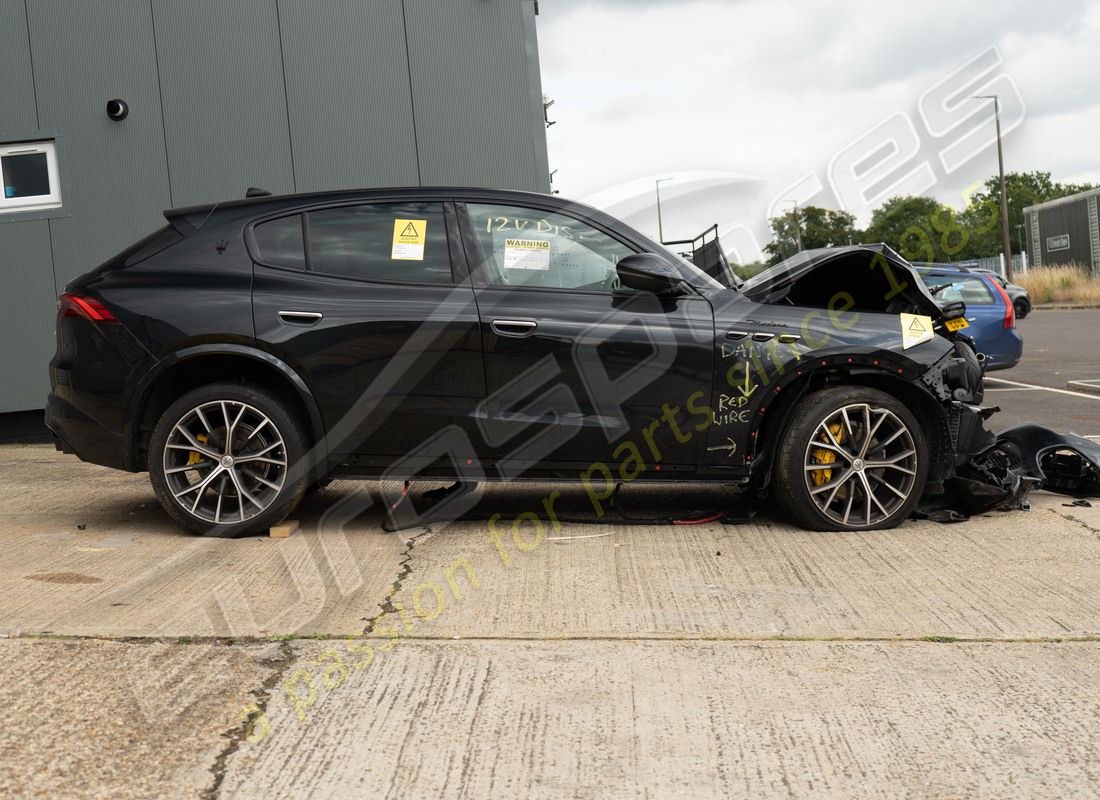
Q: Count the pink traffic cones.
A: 0